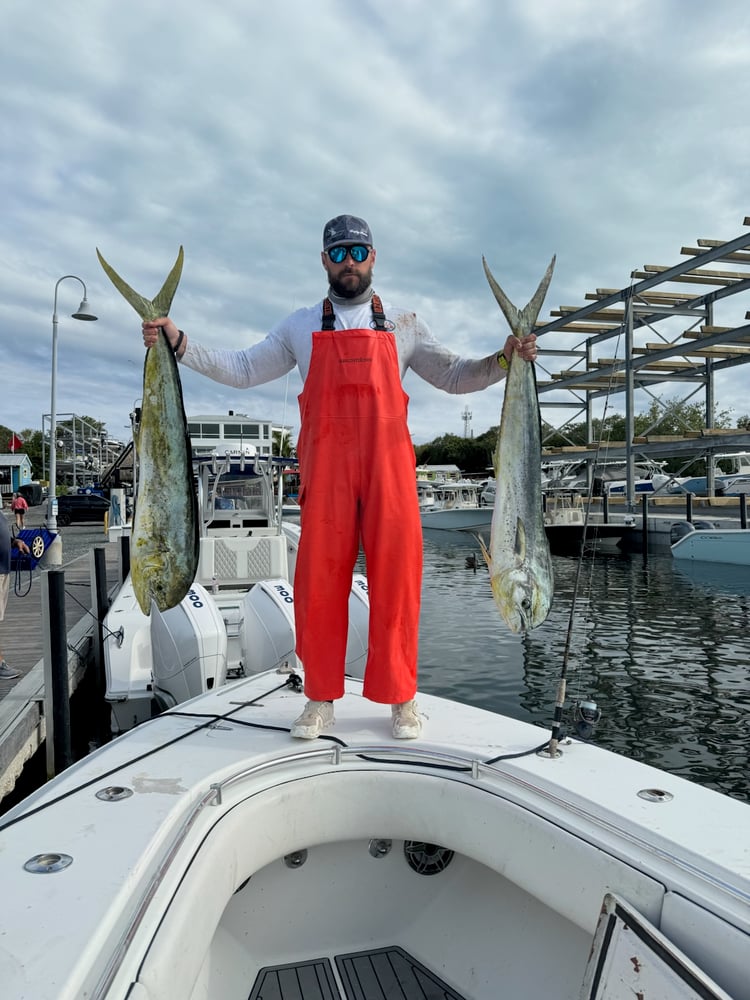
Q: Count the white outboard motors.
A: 3